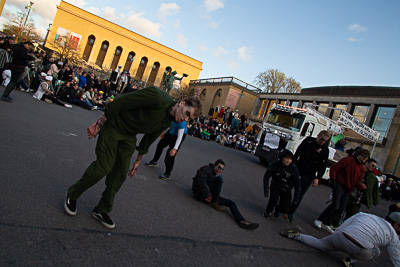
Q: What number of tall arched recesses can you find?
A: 7